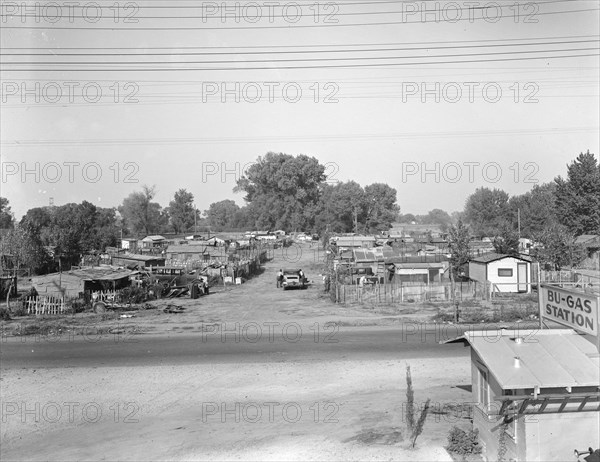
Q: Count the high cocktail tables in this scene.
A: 0